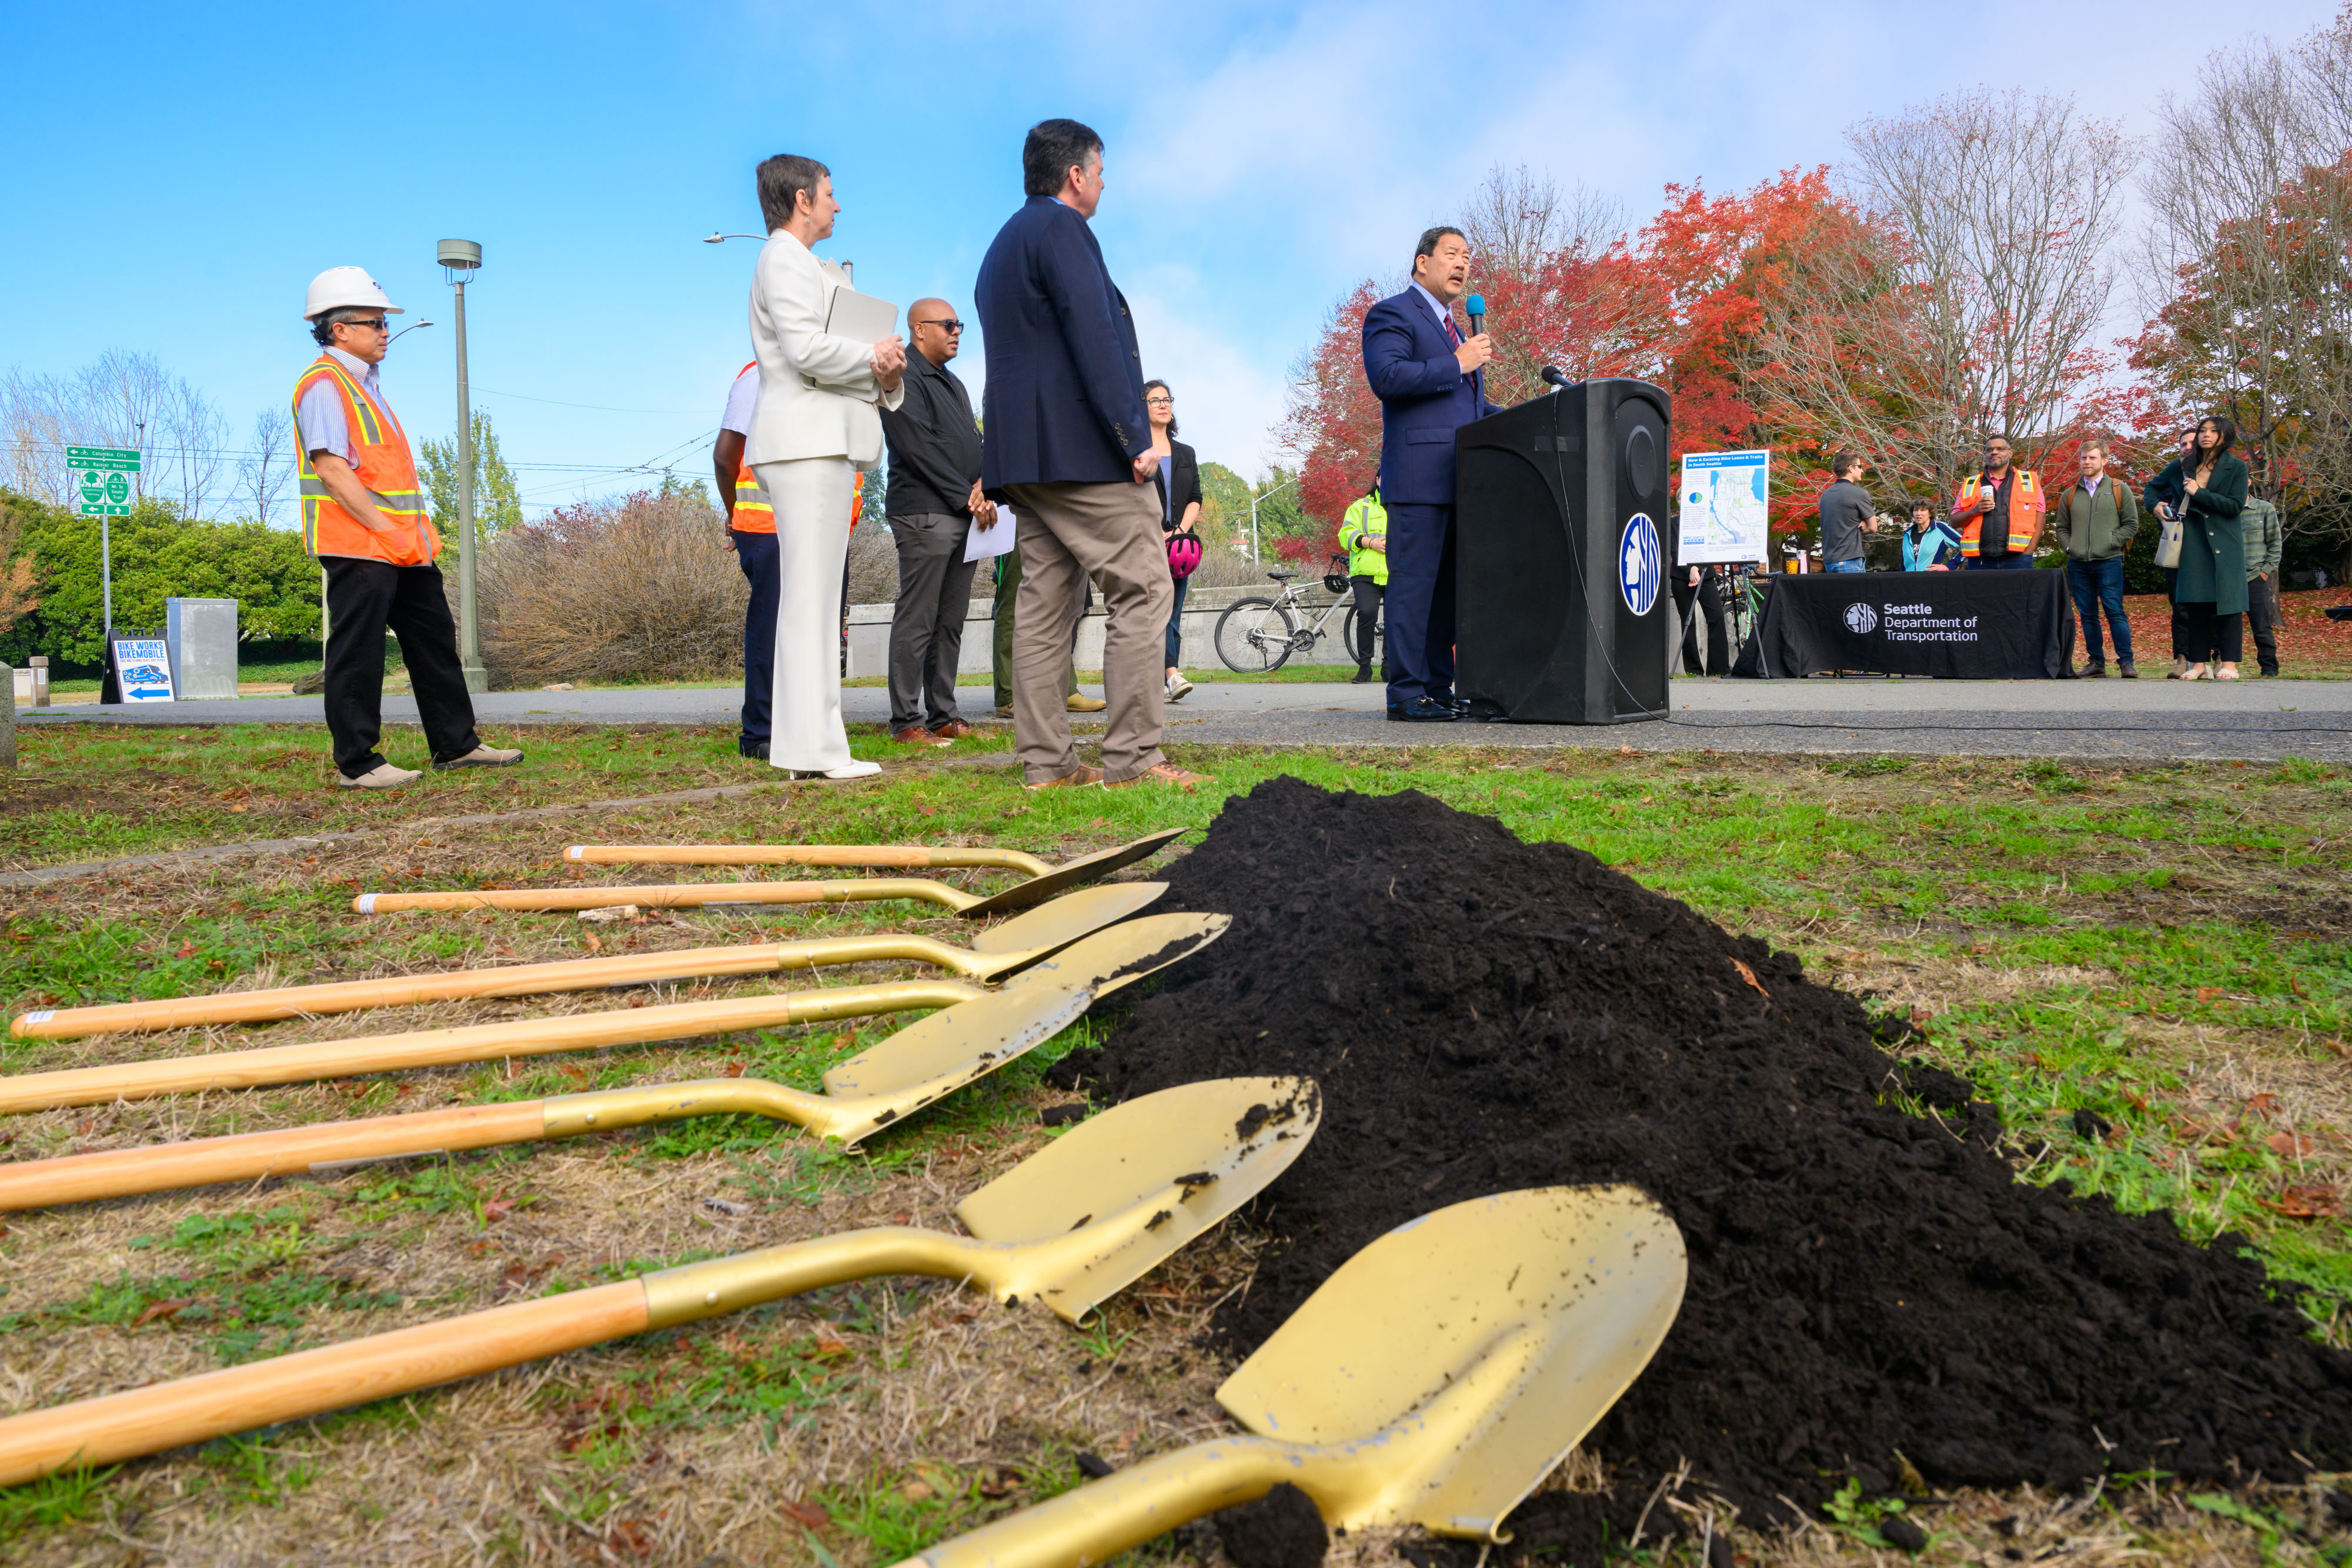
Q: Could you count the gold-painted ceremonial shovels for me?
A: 7